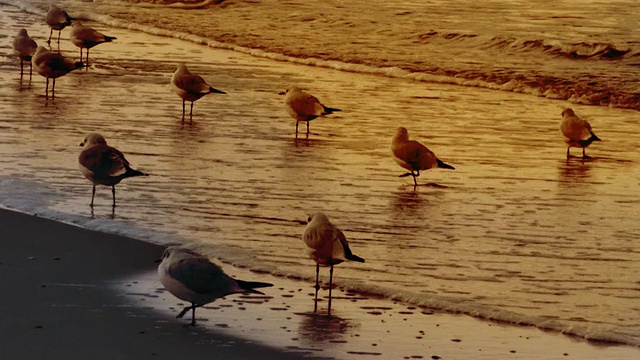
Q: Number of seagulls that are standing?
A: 11